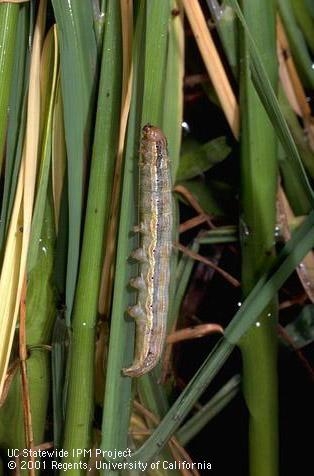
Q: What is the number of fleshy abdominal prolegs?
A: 4